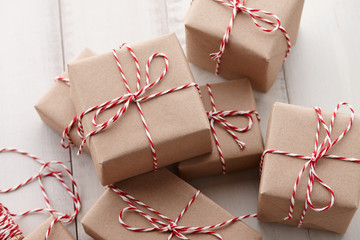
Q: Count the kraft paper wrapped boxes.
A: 7